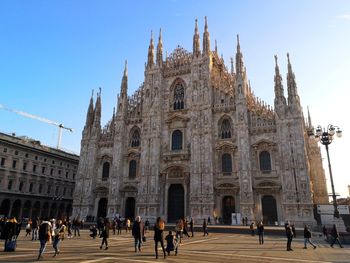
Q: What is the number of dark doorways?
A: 5